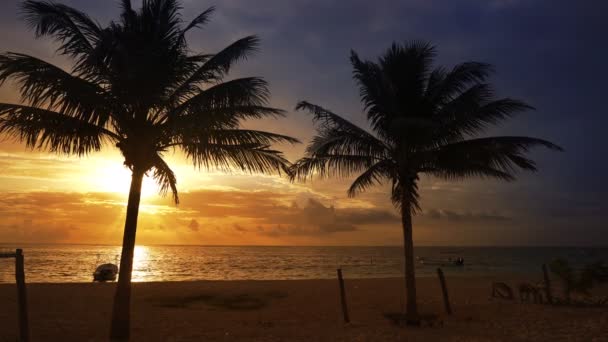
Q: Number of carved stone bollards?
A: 0